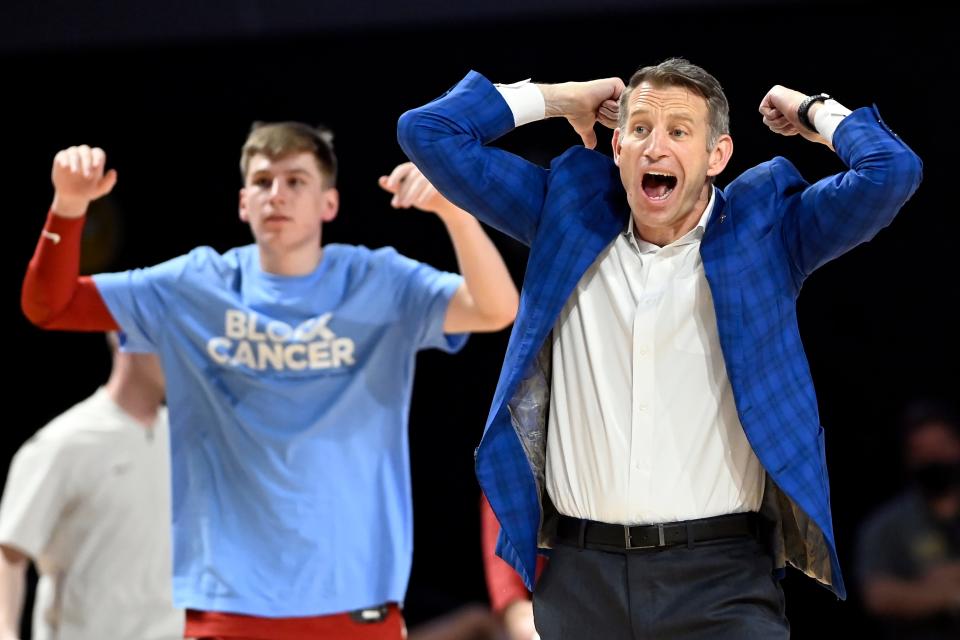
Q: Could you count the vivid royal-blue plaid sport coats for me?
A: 1